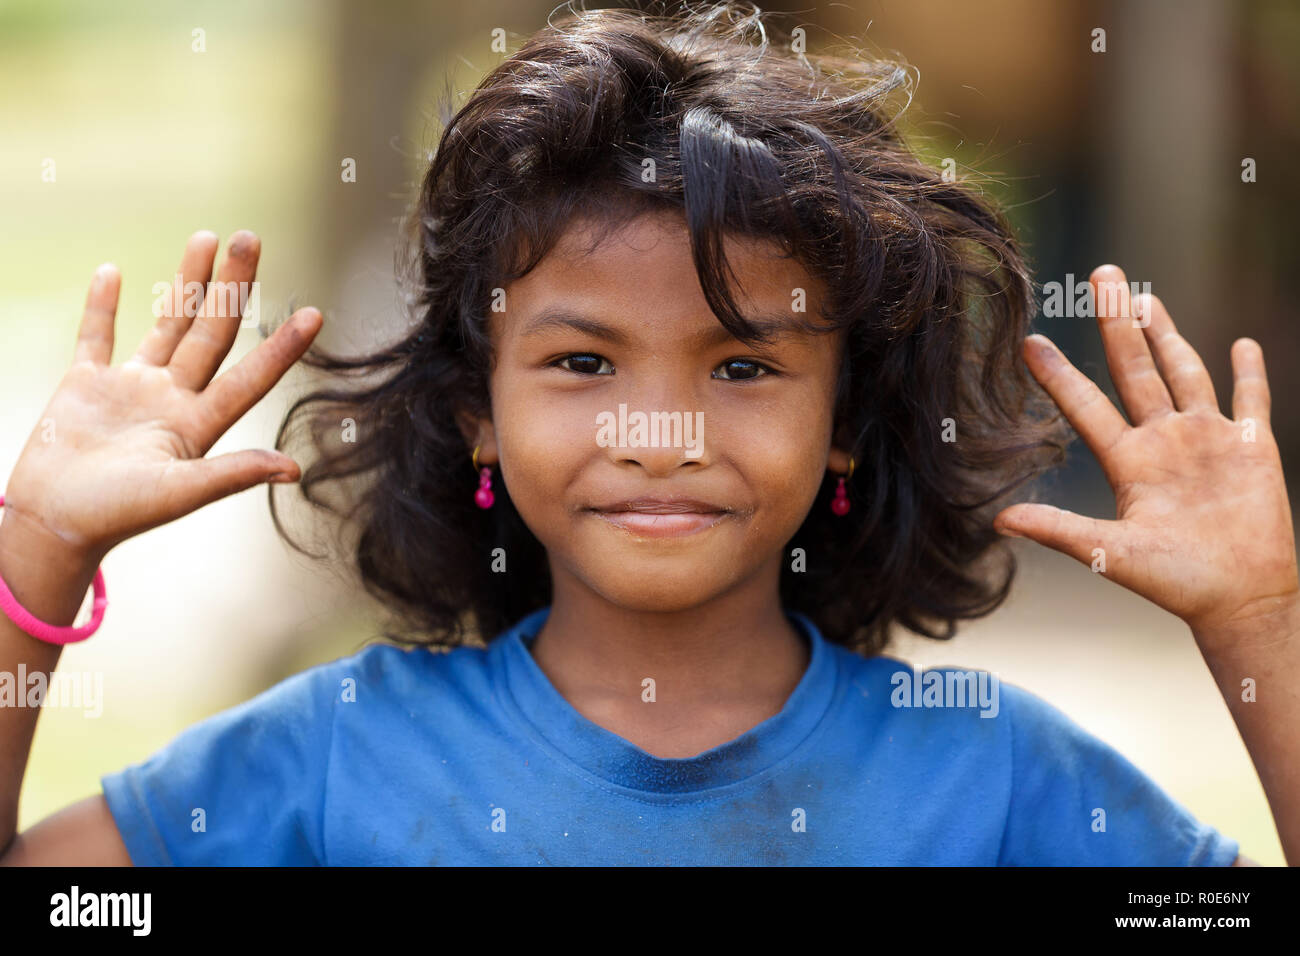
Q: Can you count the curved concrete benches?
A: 0